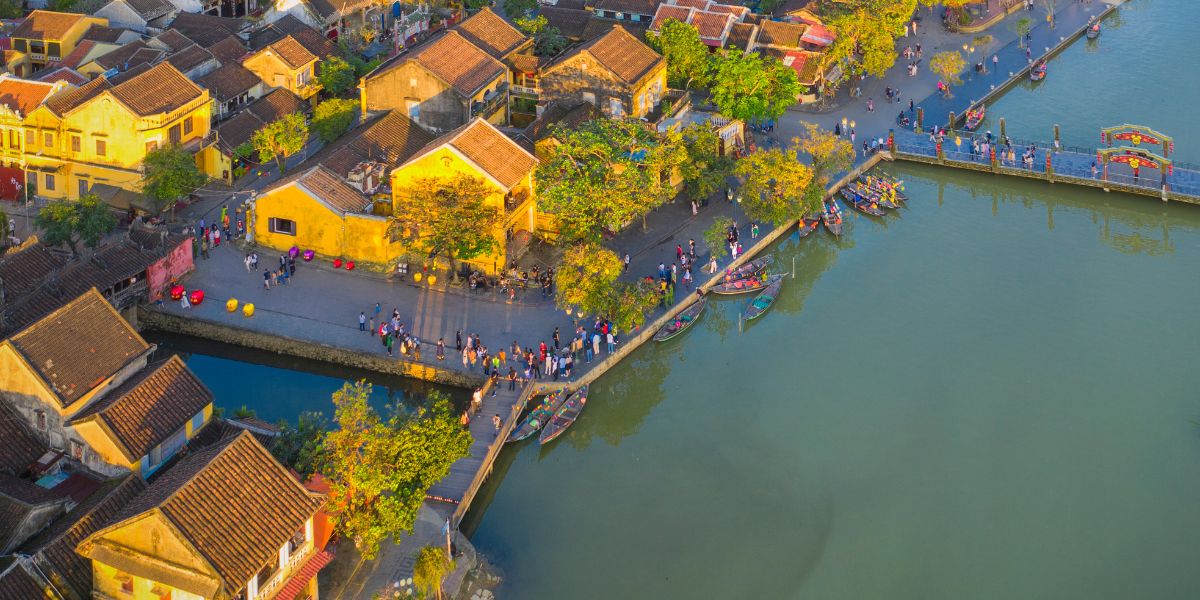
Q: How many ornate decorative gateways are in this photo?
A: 2